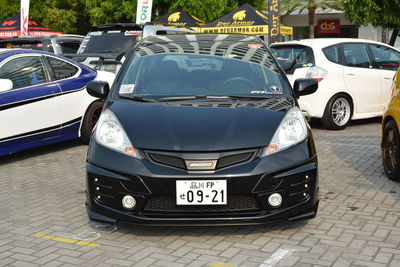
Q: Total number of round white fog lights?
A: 2